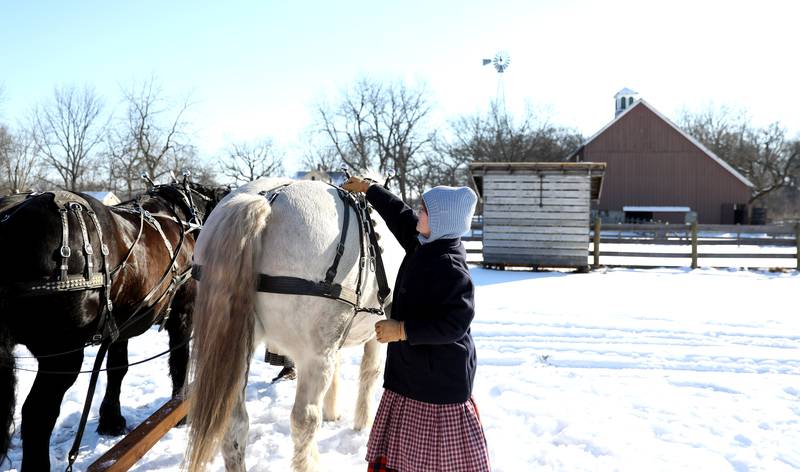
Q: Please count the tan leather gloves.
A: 2